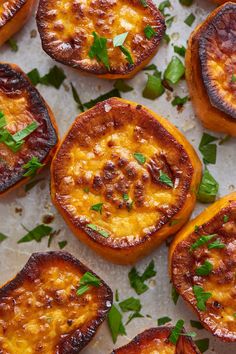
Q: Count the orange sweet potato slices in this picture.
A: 8